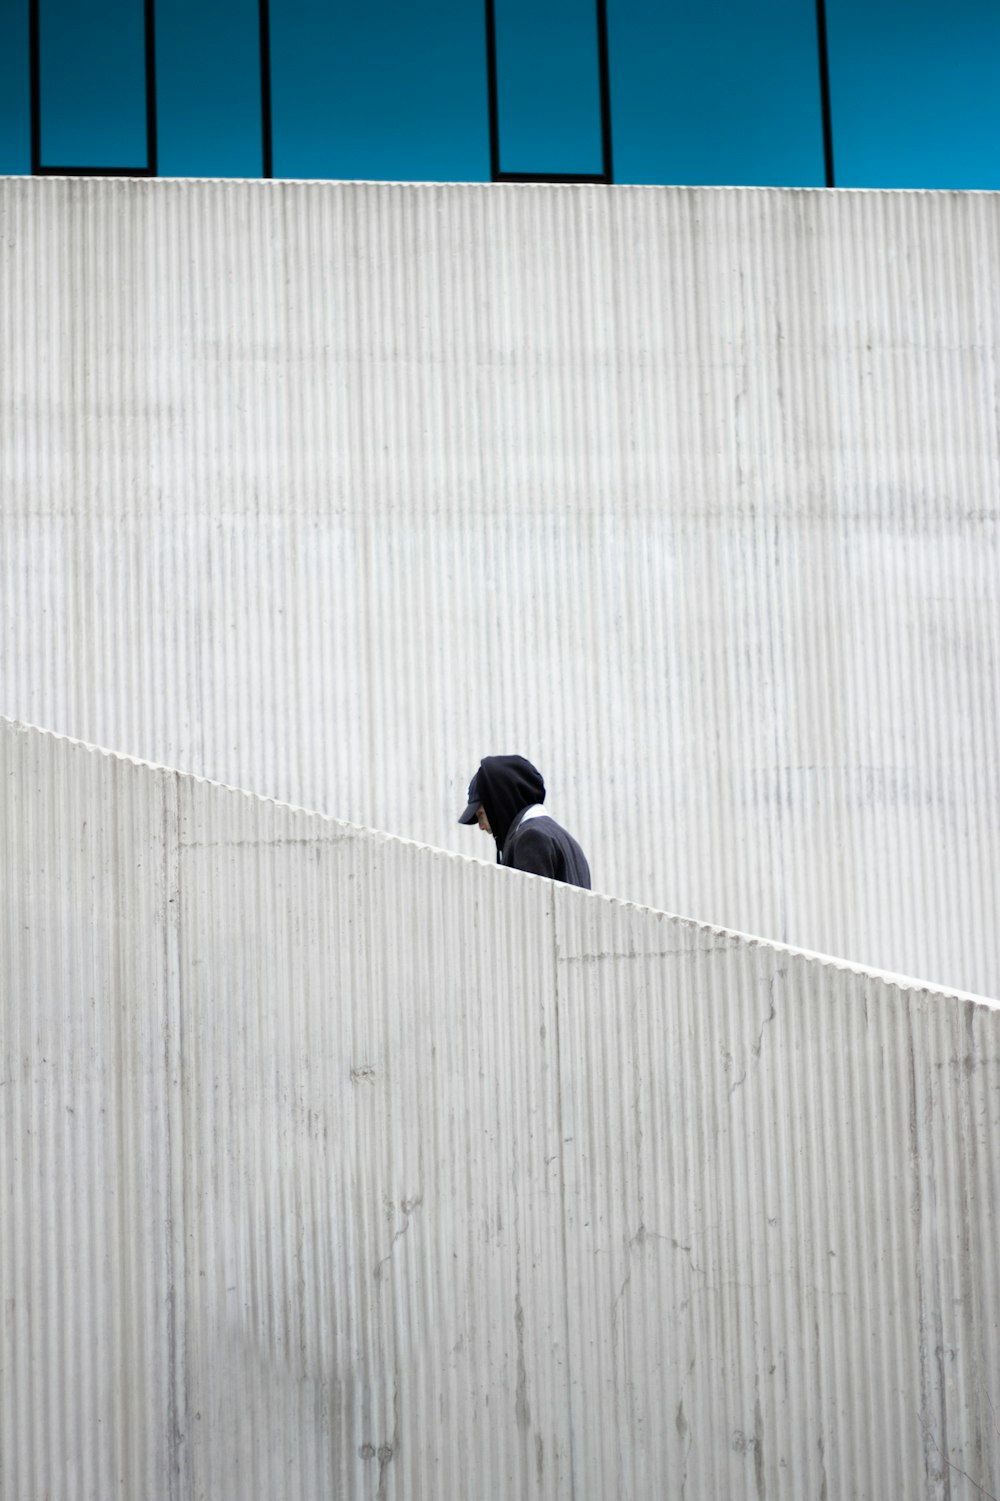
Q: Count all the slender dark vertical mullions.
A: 6